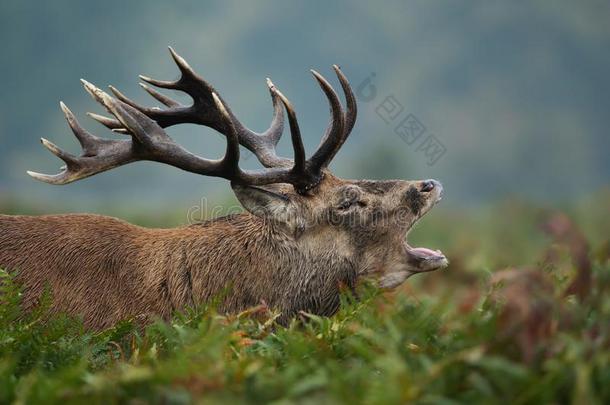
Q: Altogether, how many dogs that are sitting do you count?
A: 0